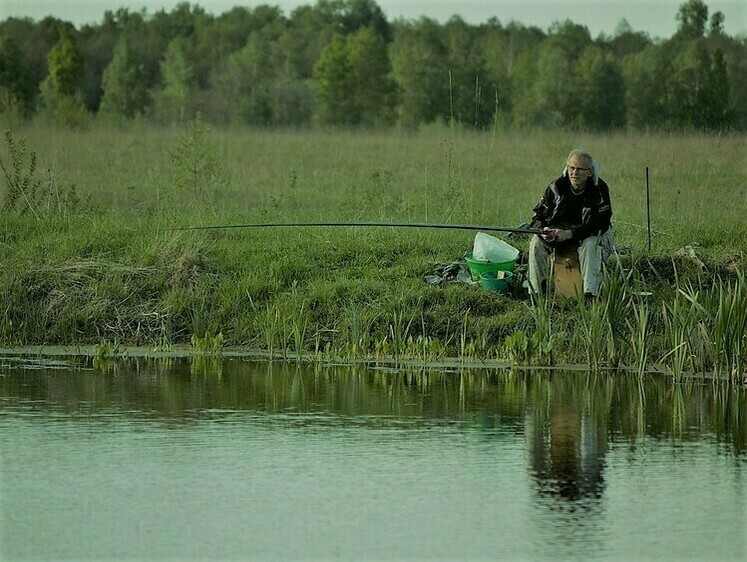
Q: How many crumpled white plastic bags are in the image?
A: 1